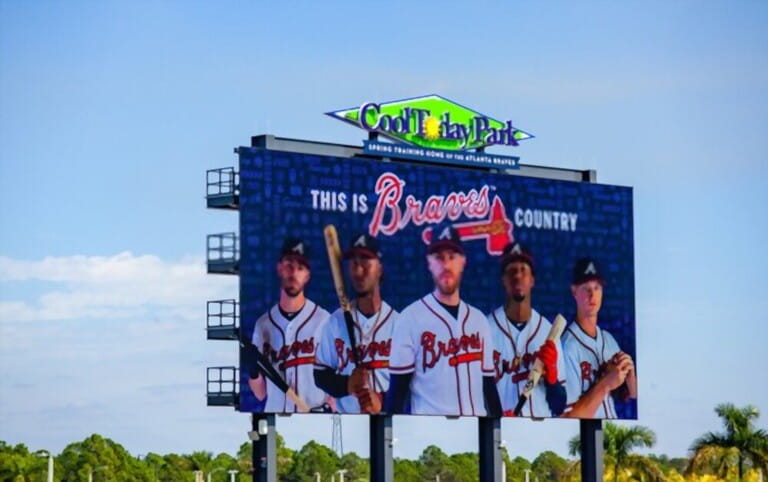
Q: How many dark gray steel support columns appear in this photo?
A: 4